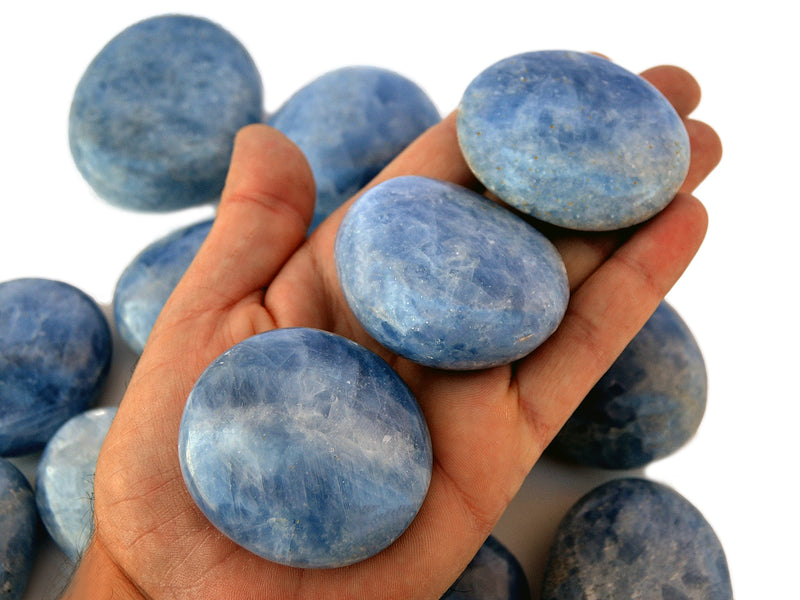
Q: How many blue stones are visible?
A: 12